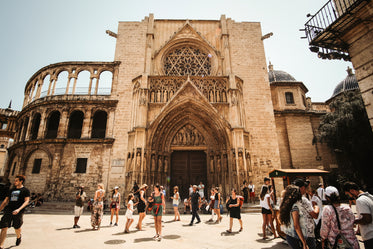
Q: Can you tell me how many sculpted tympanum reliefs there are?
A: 1